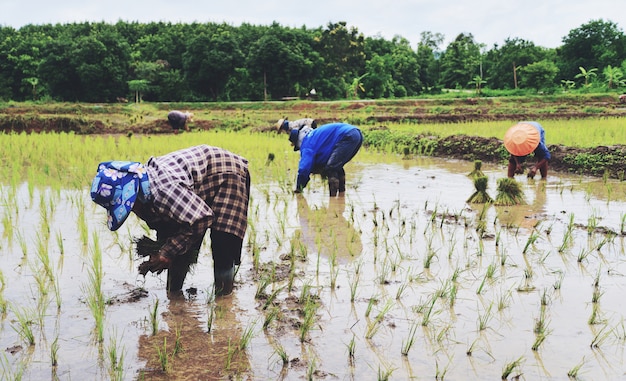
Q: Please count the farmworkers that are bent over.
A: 5